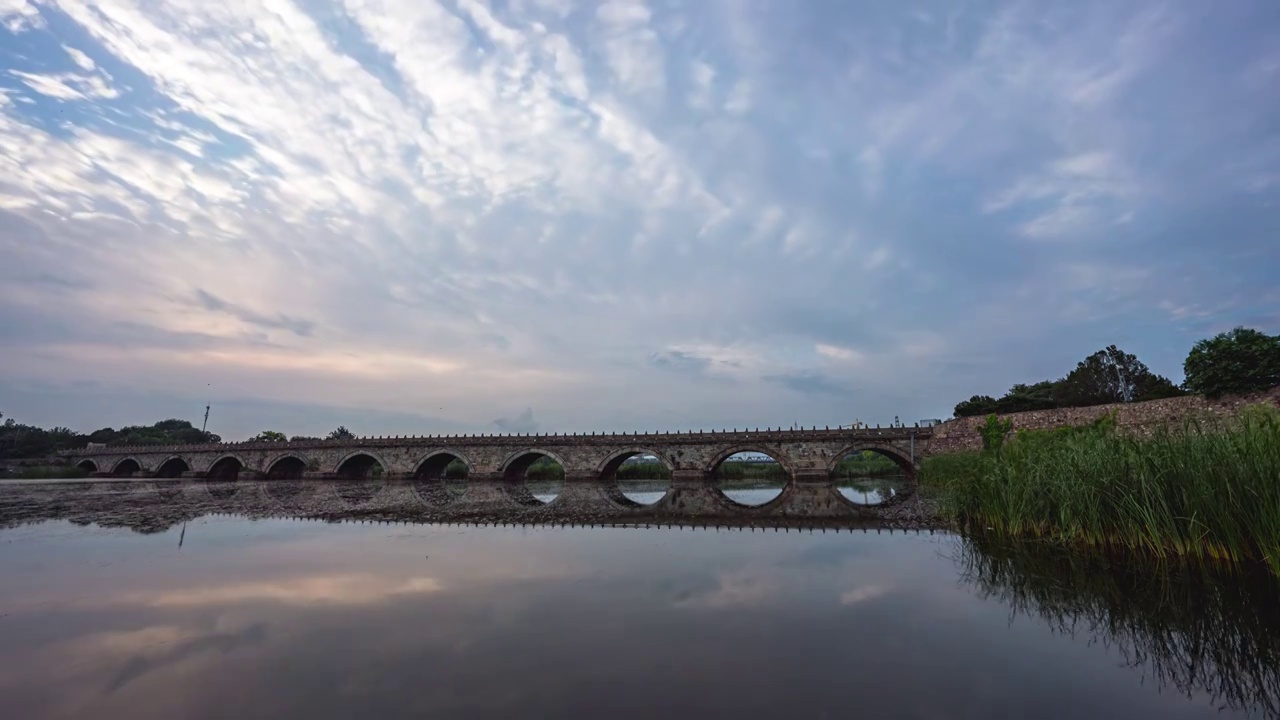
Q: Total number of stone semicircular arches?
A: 11